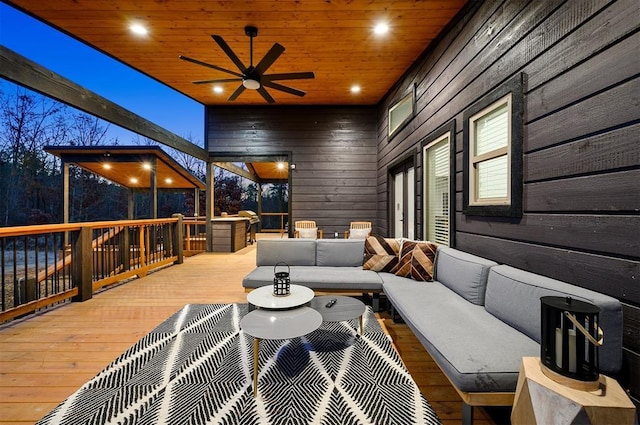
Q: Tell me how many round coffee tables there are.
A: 3